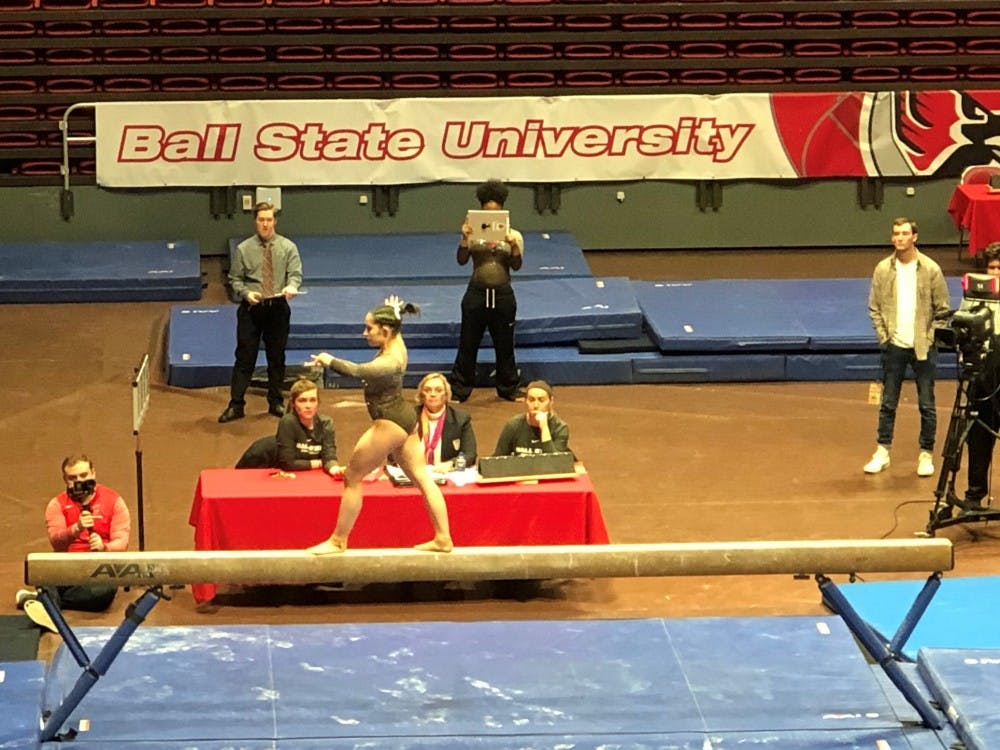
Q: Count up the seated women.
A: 3